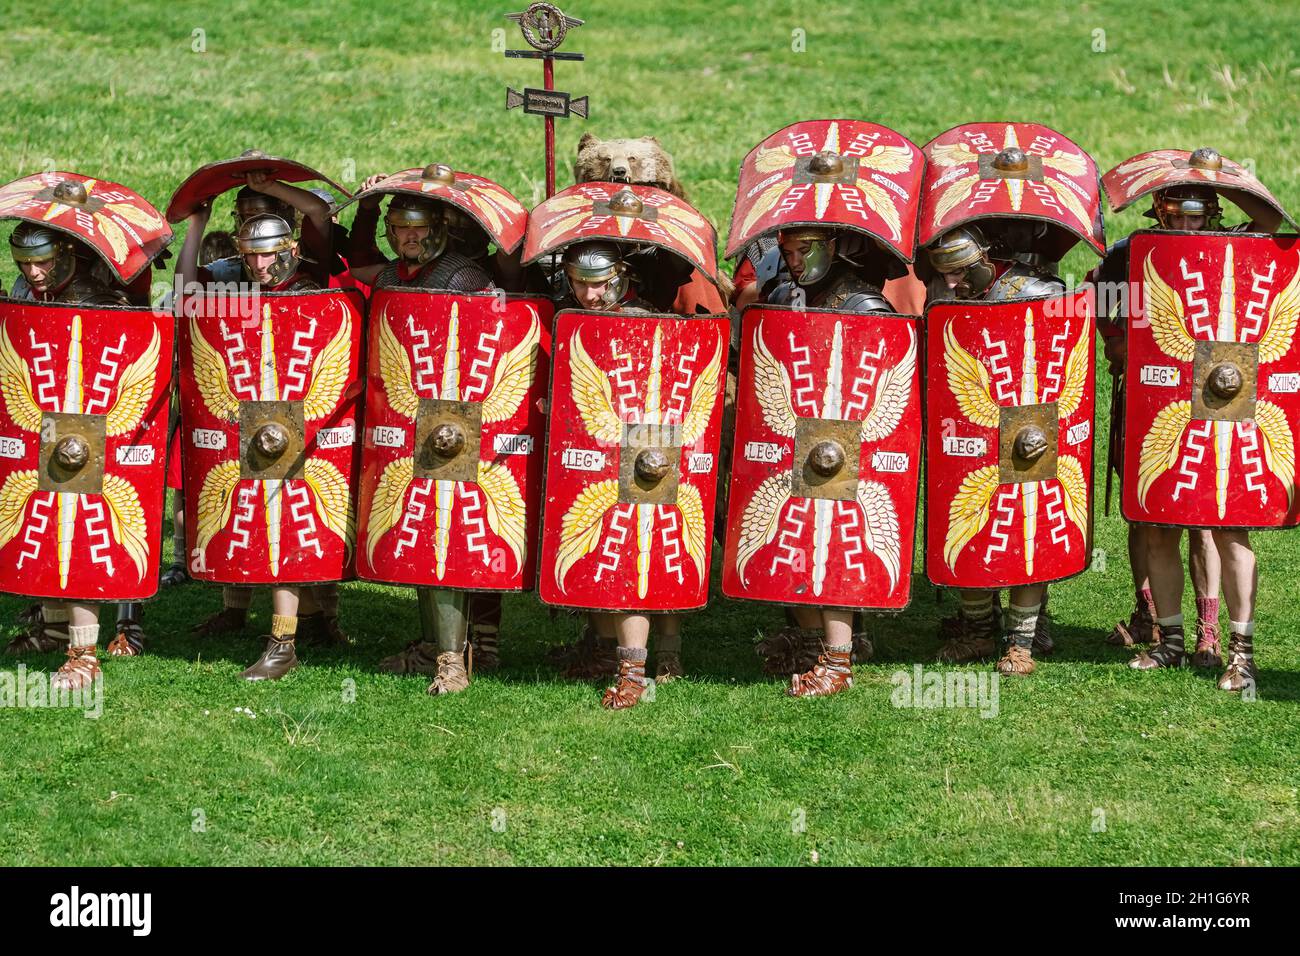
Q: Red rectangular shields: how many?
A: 14